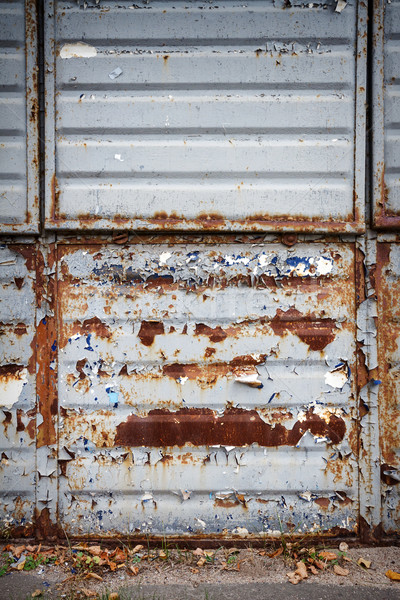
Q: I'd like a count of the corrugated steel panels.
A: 6